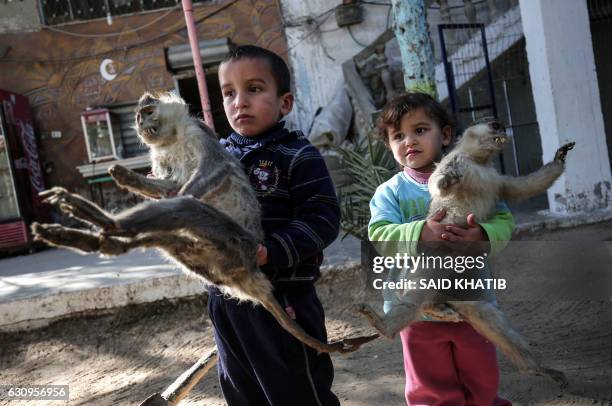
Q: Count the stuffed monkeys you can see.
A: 2